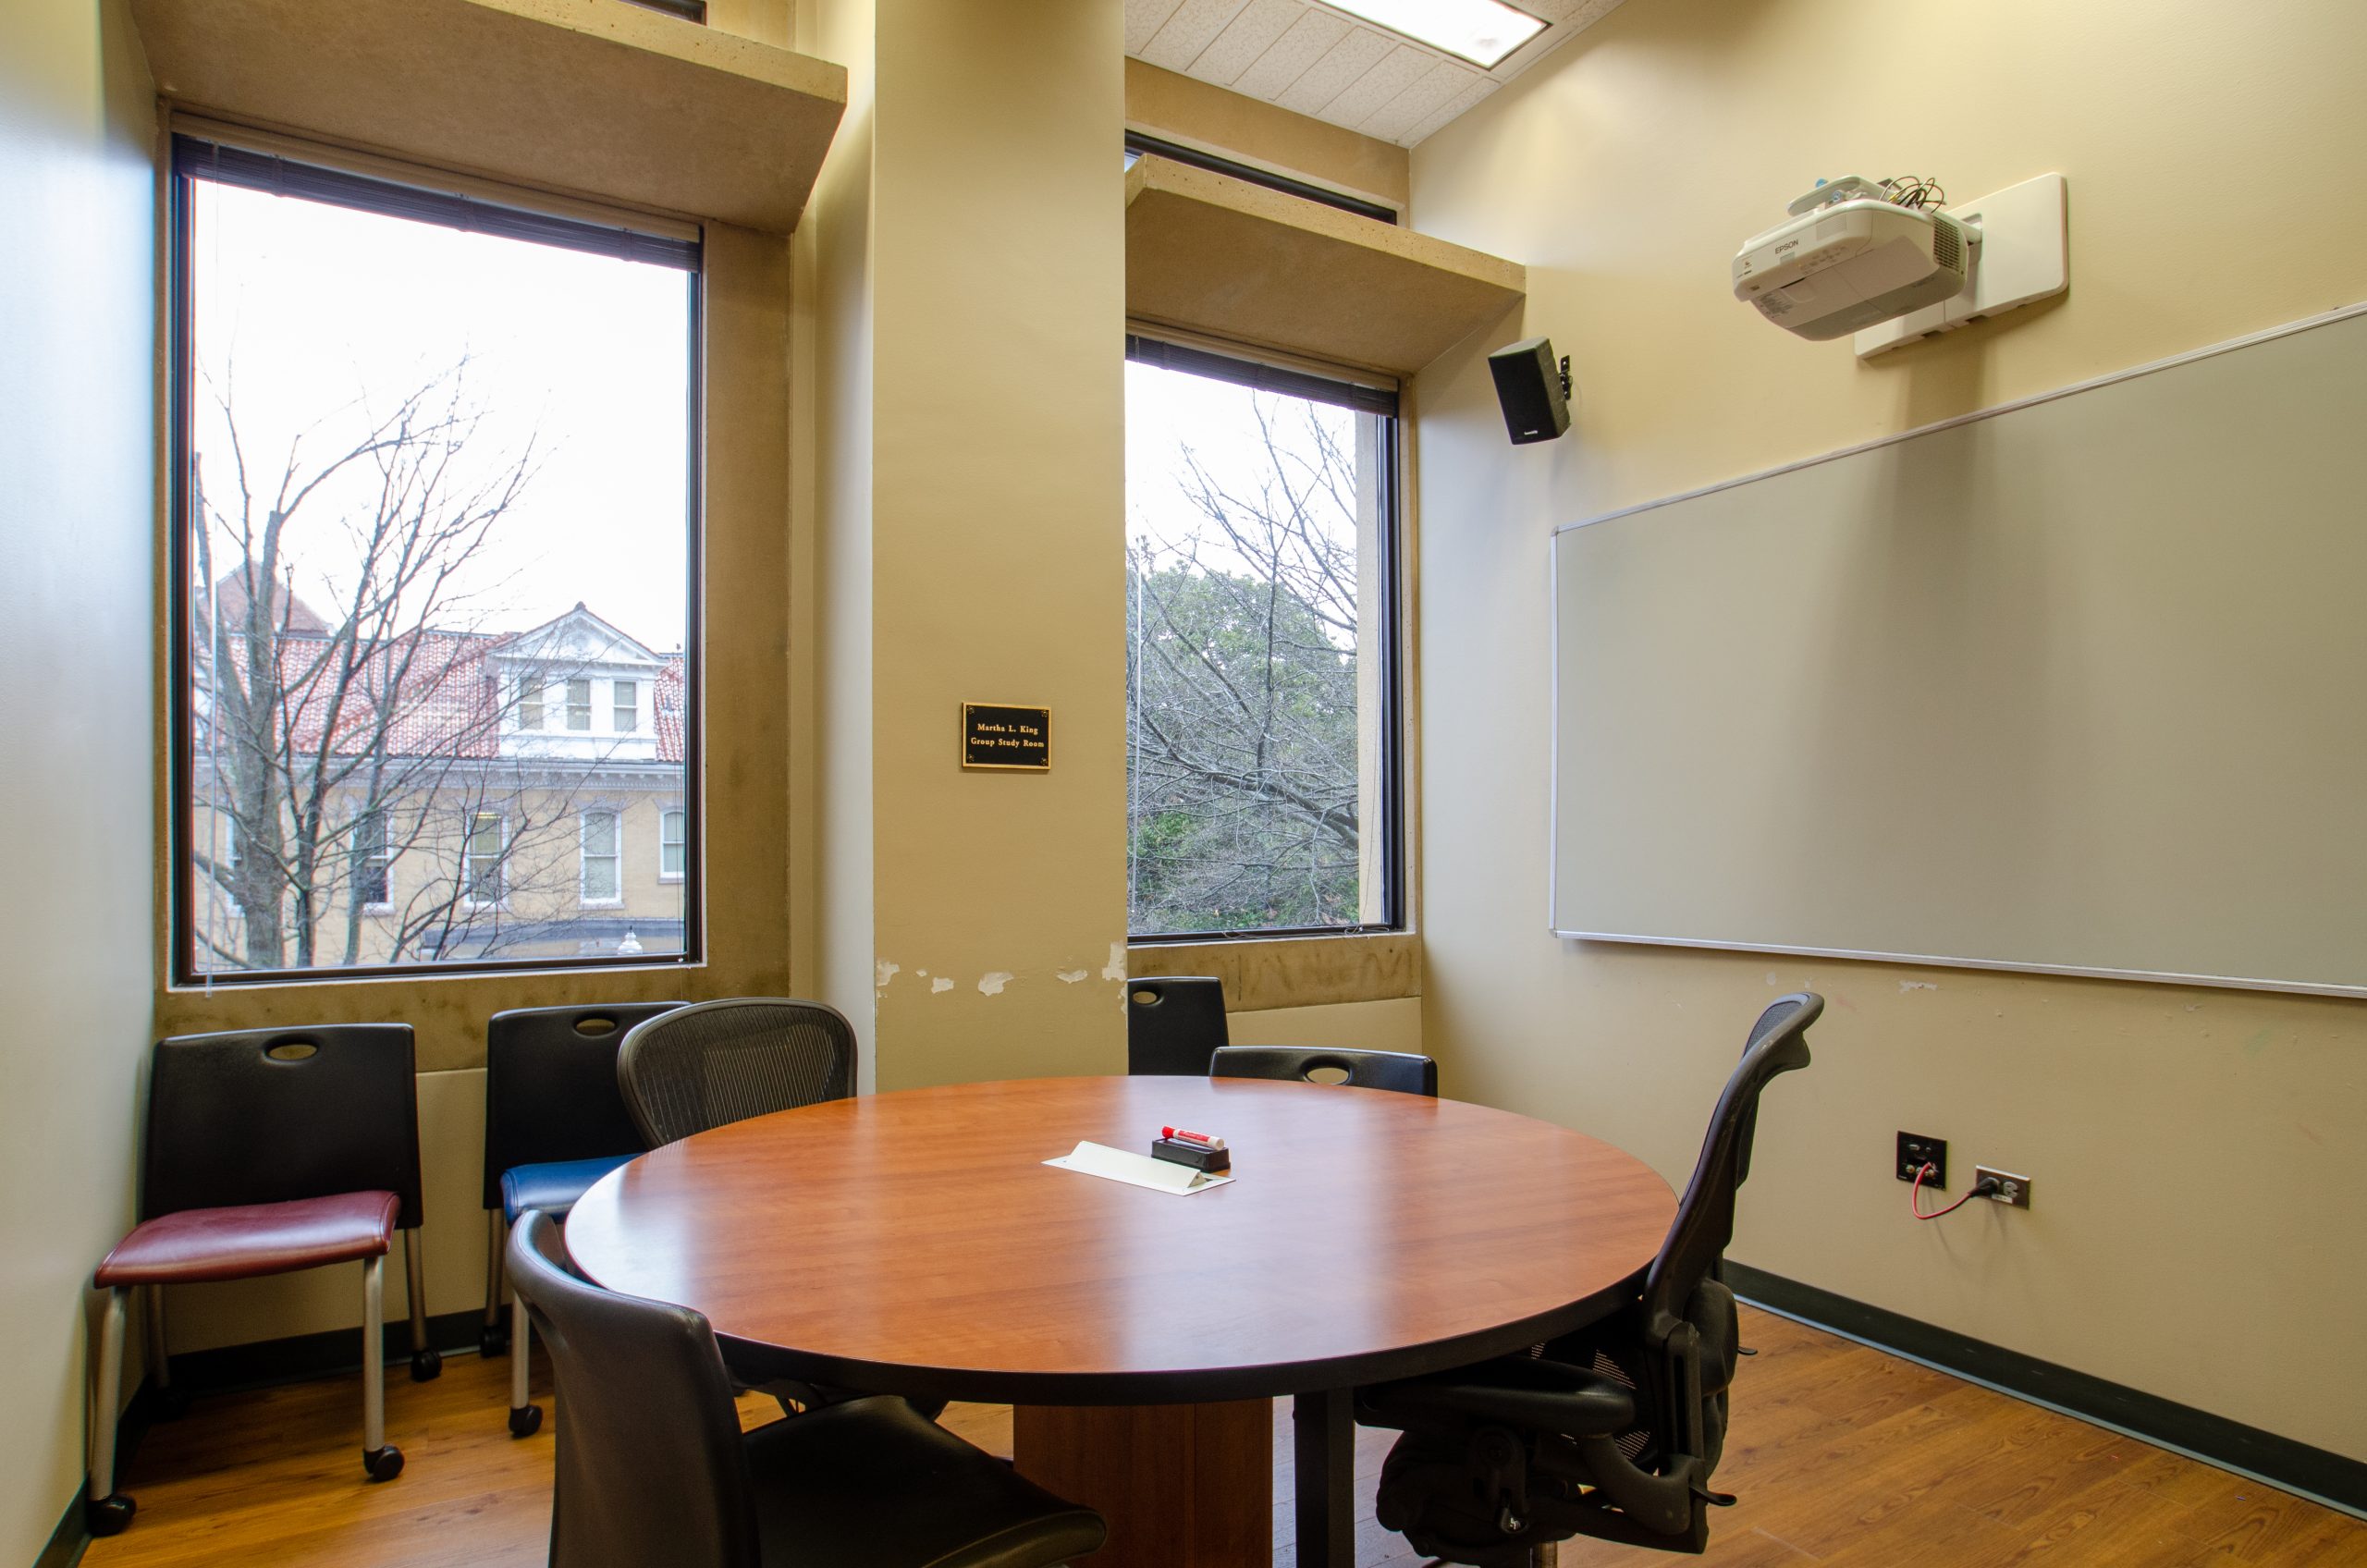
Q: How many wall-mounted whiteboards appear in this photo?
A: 1